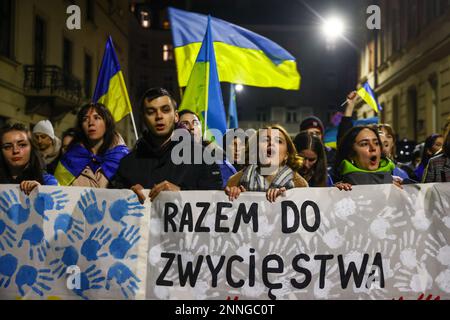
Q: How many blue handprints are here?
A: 14